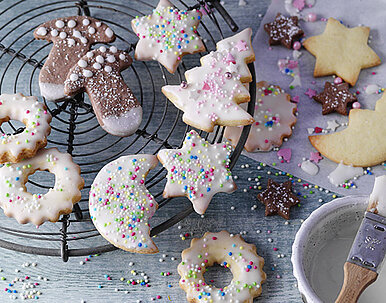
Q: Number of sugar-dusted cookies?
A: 5